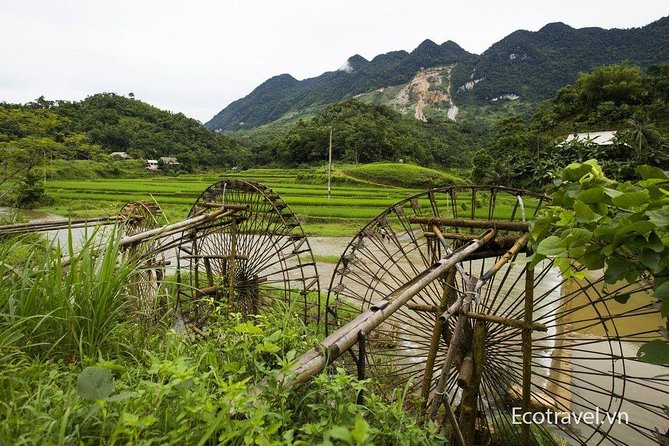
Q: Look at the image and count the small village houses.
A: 4